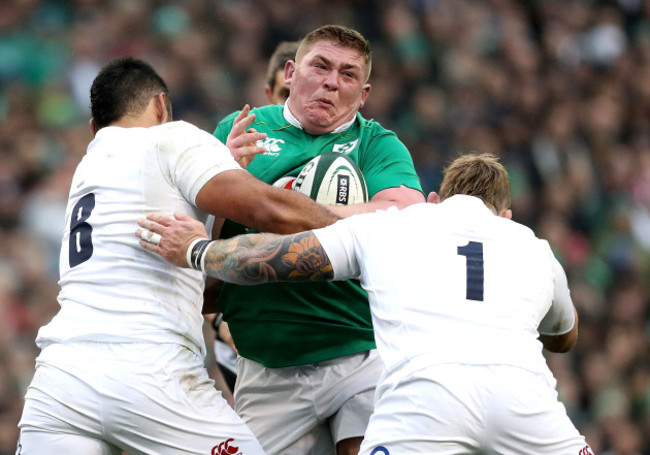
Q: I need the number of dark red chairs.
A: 0